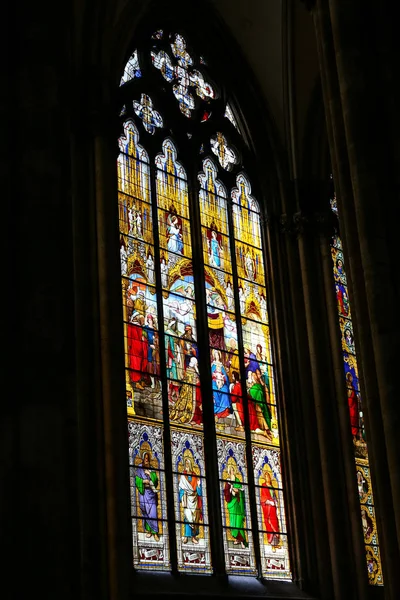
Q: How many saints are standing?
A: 4